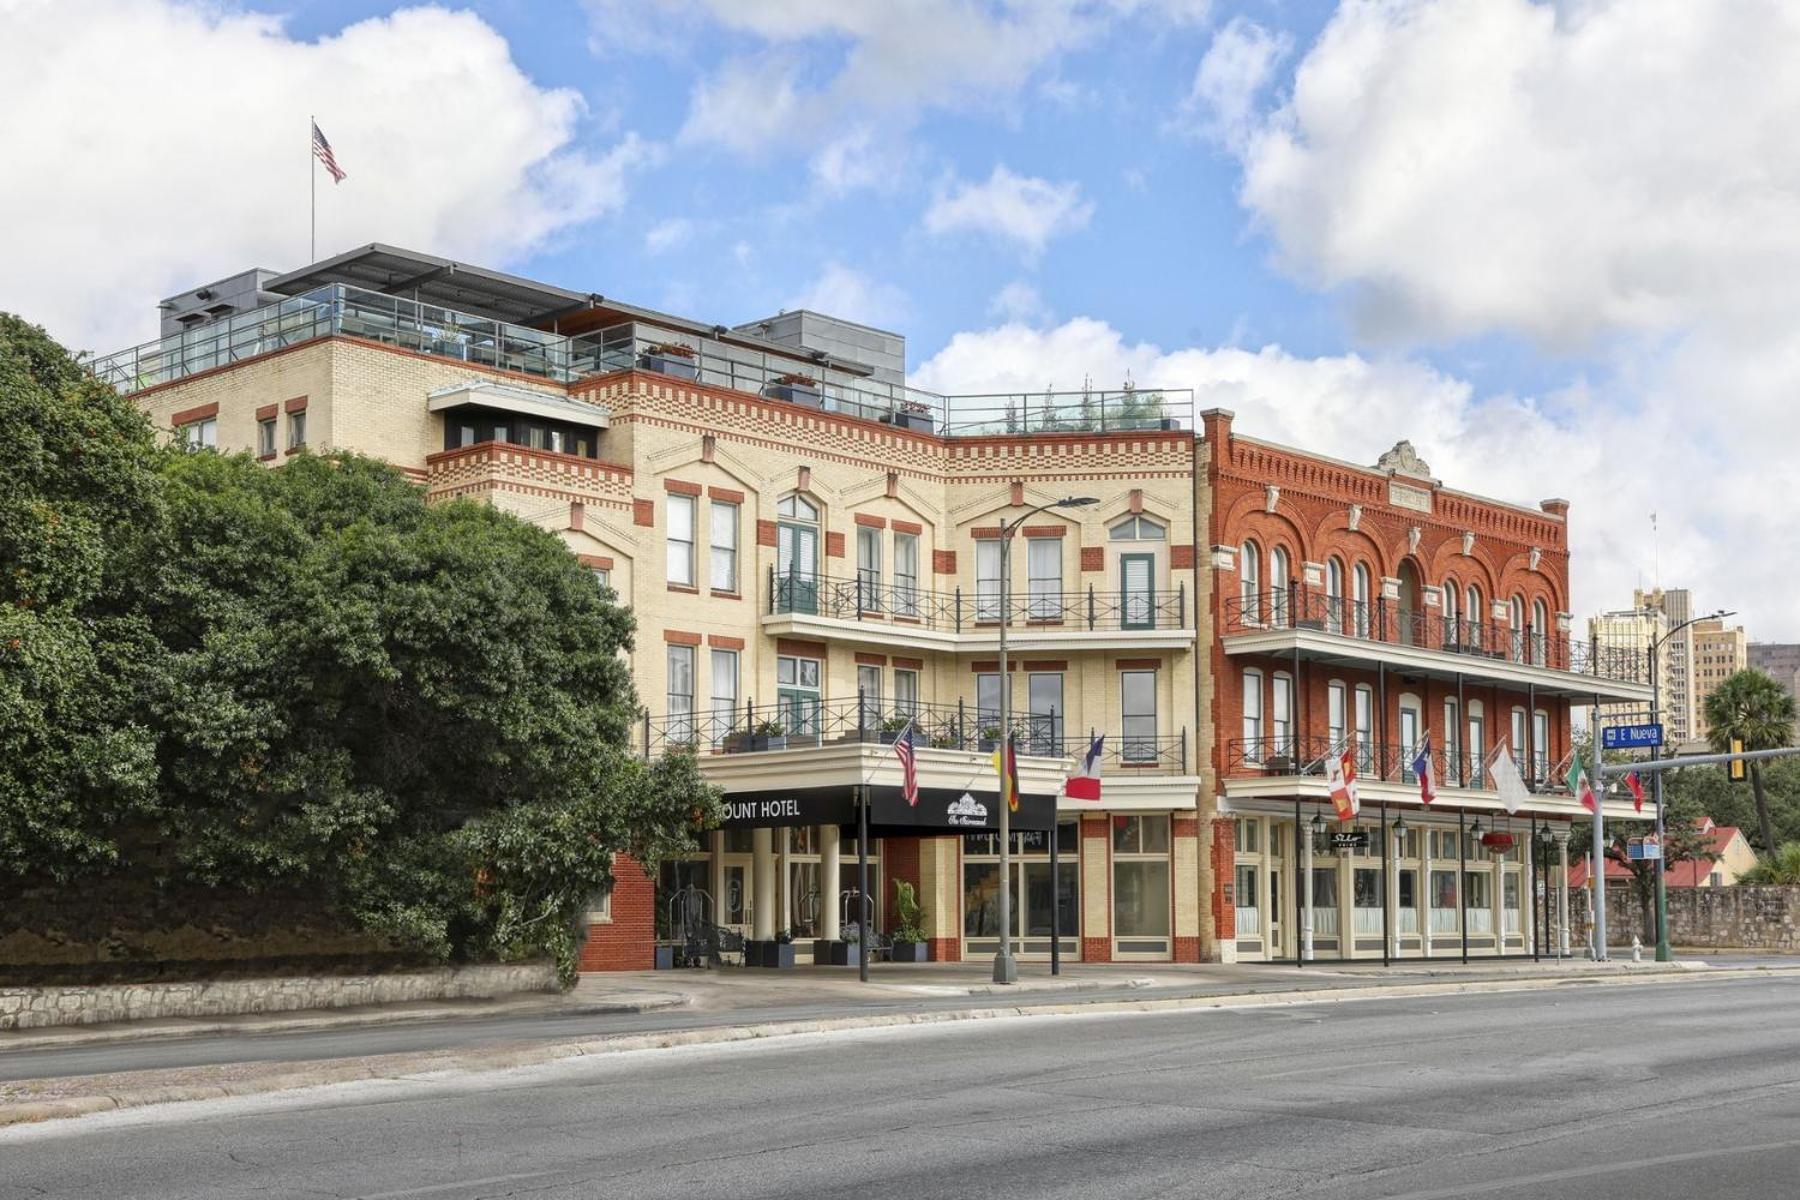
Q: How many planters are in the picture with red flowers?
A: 3